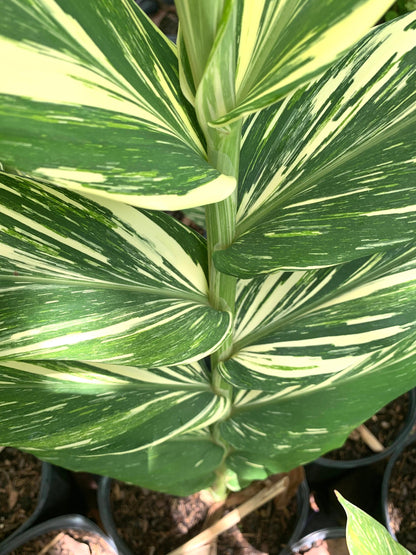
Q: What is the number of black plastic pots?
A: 6